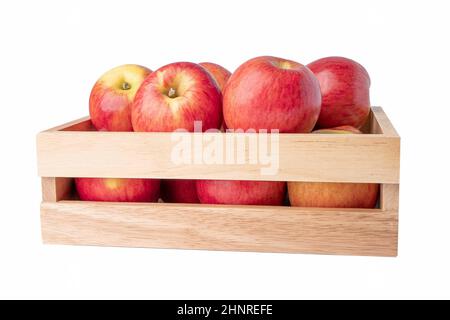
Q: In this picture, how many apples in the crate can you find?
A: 9